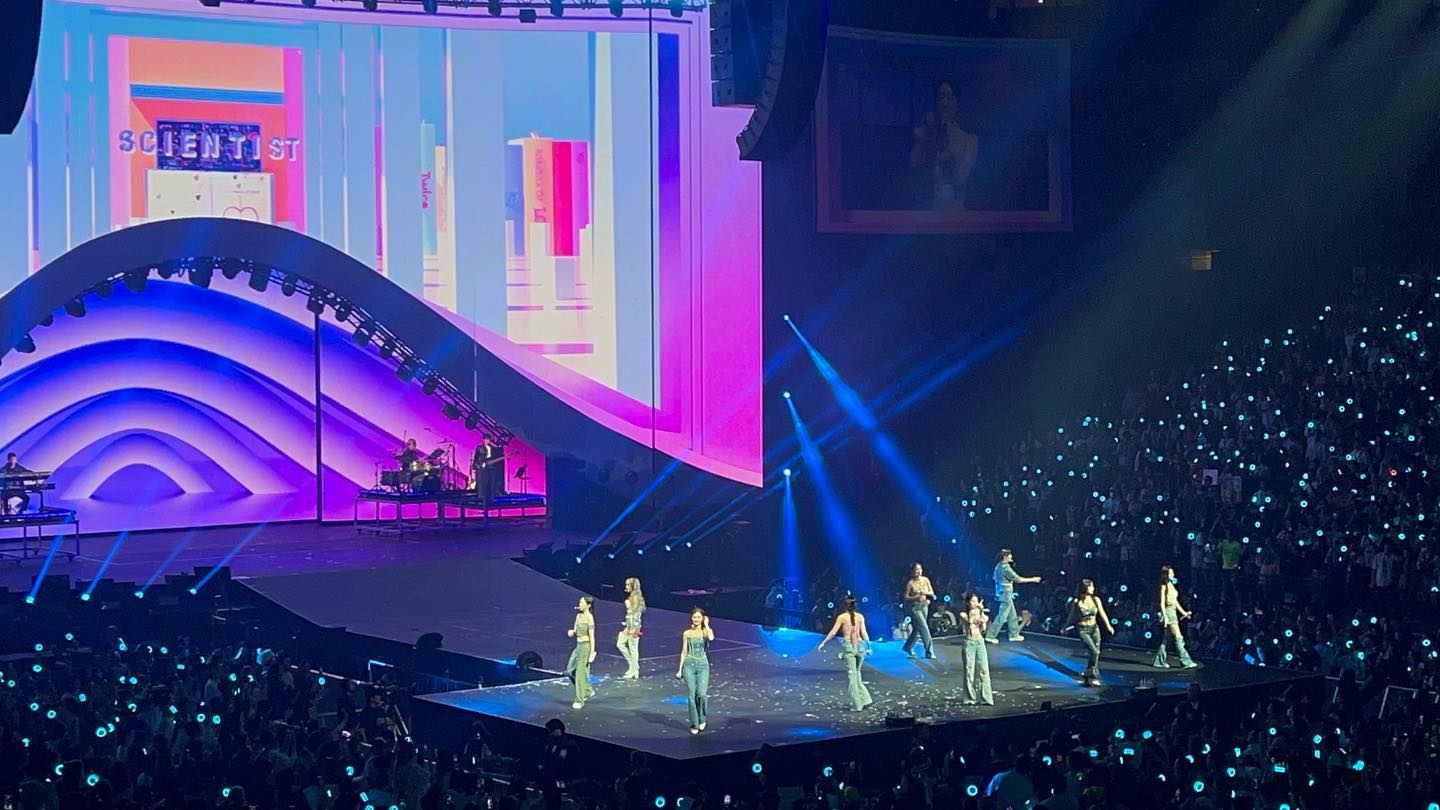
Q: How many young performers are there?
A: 9